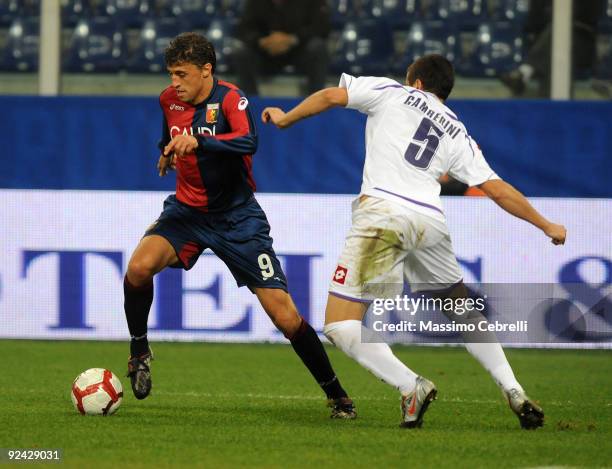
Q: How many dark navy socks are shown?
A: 2